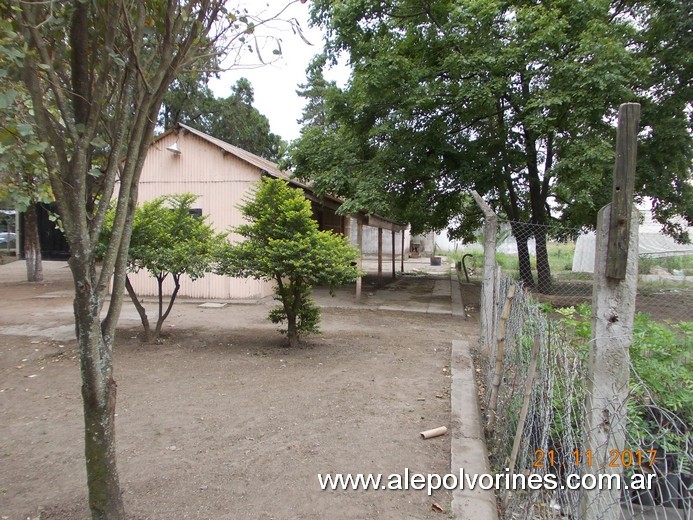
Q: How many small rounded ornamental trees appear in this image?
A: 2